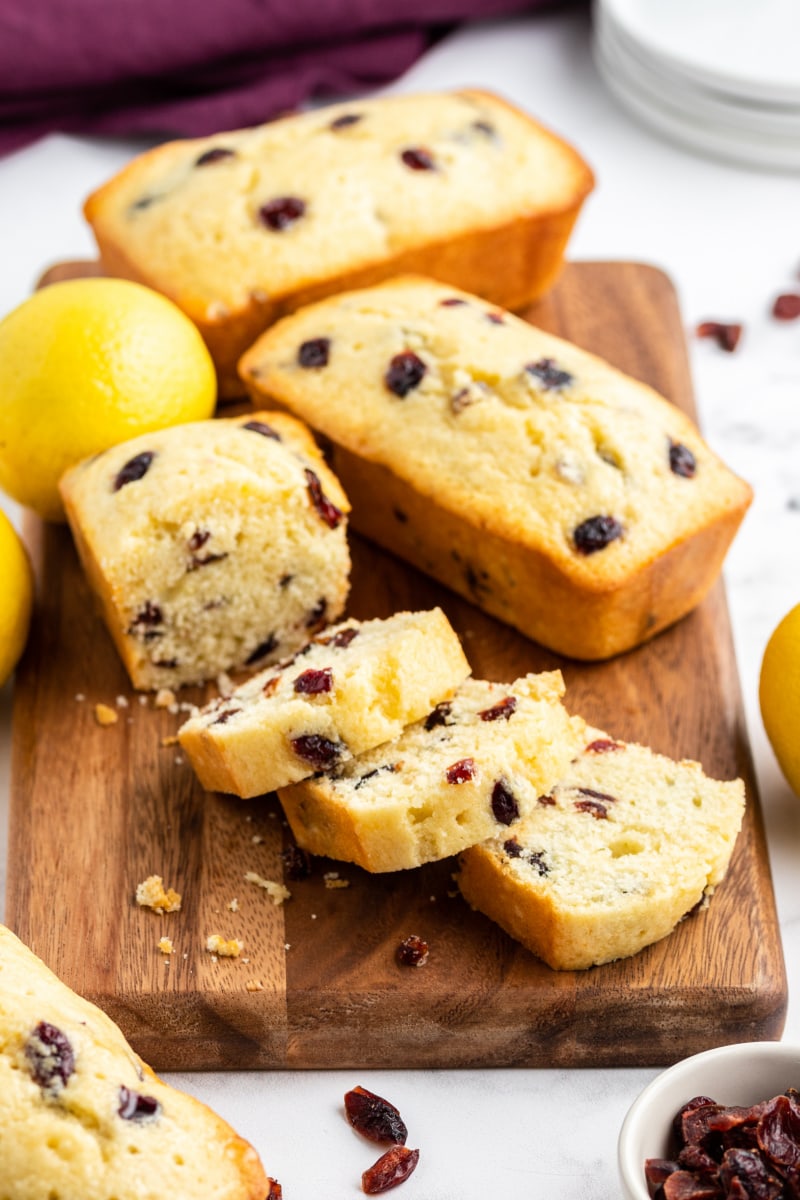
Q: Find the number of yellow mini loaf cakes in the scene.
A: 4